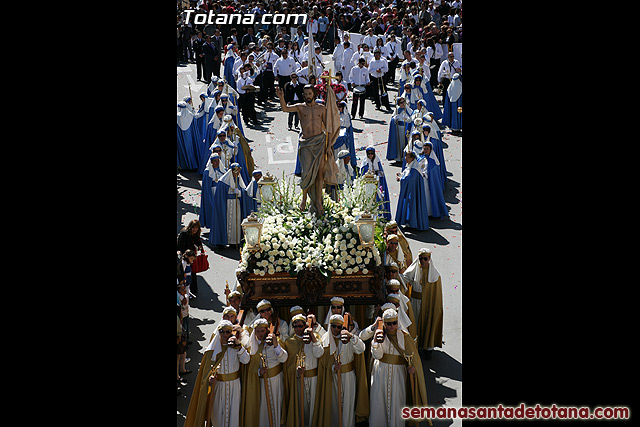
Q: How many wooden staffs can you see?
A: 5